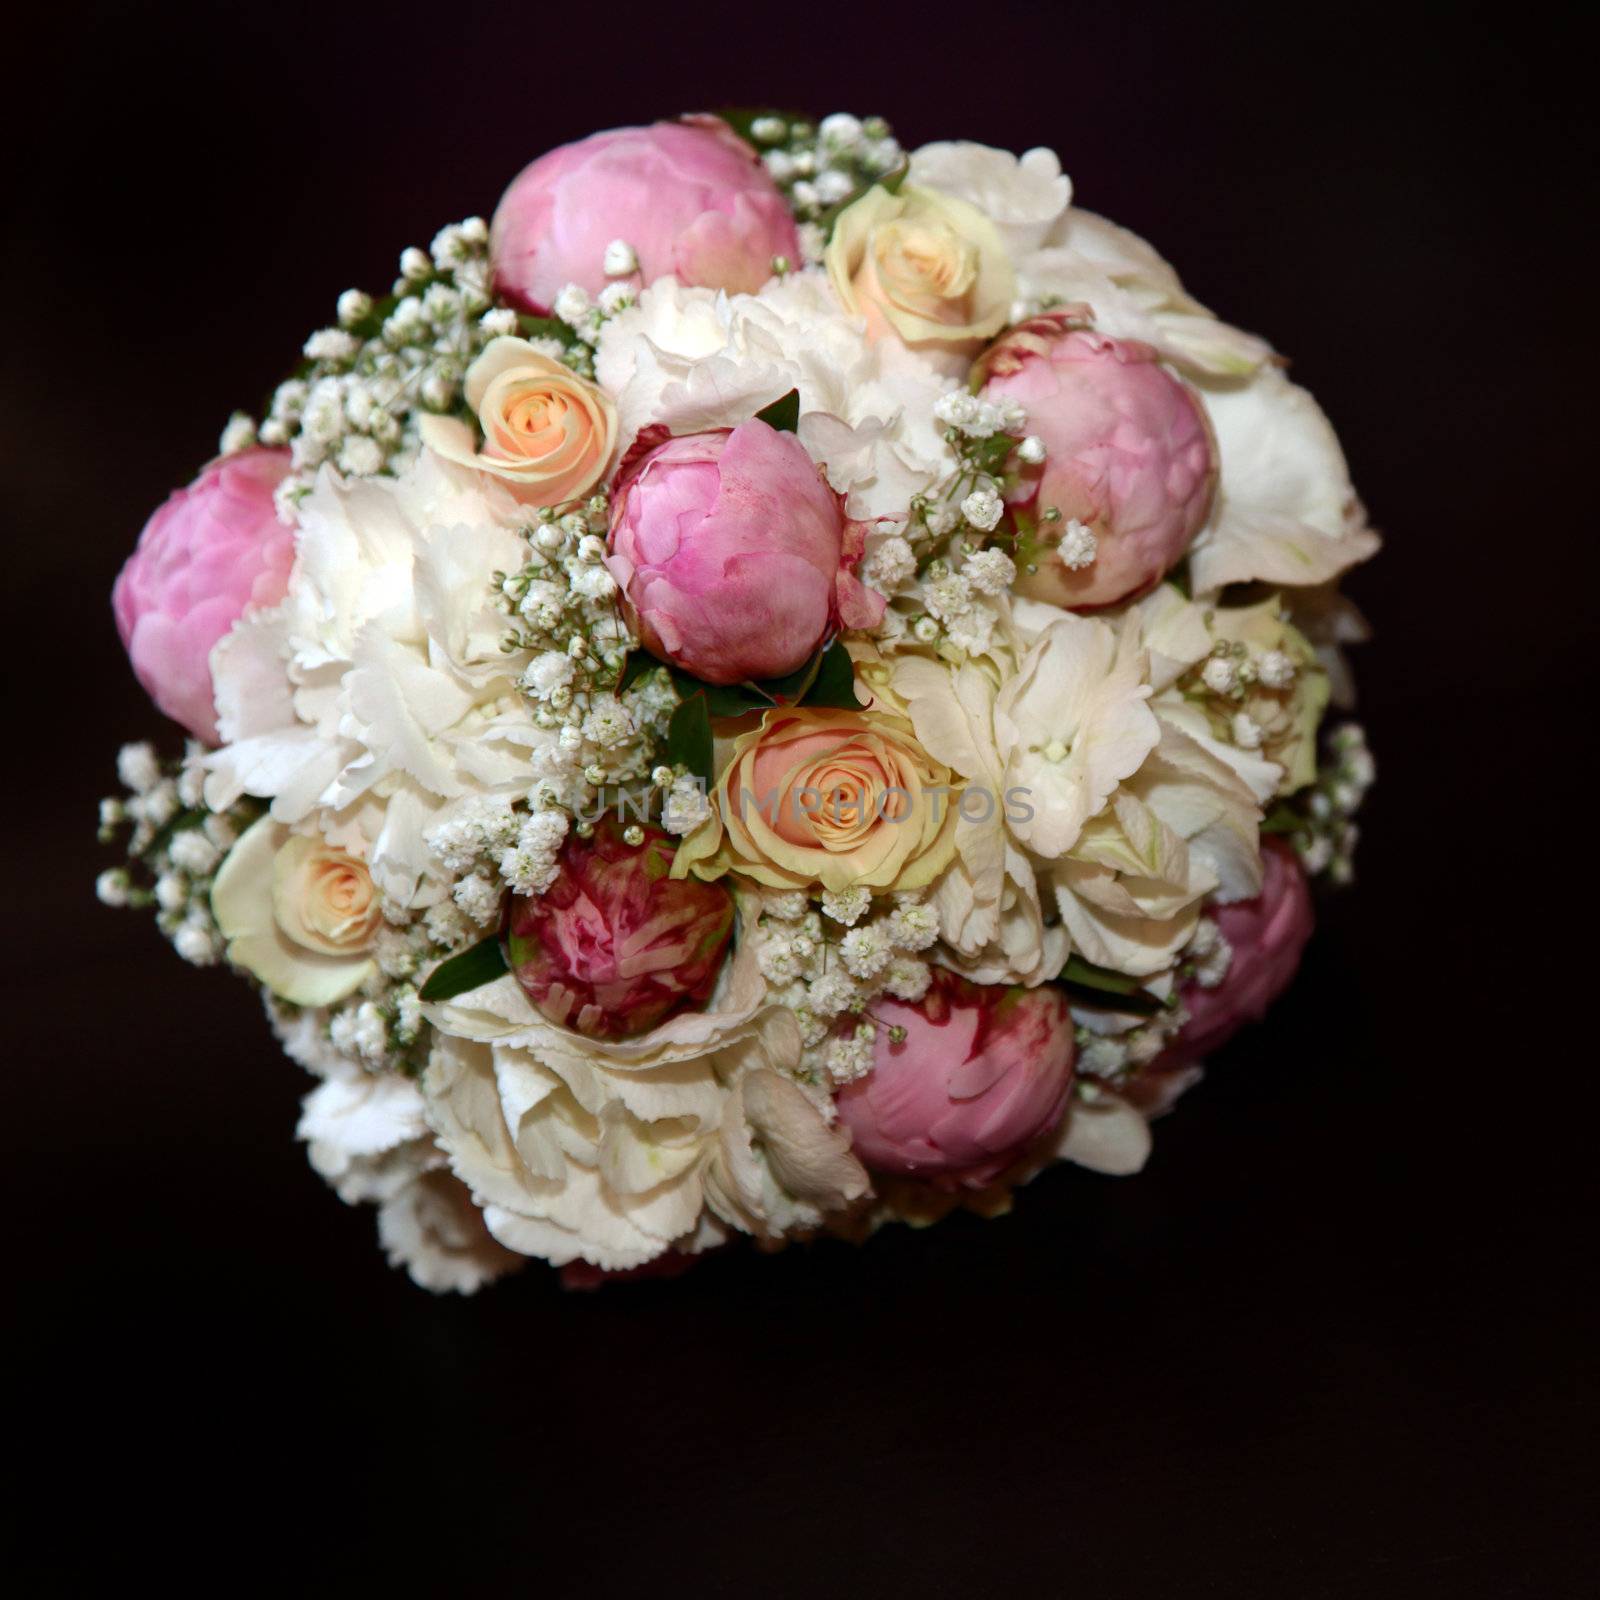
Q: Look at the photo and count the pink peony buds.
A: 7